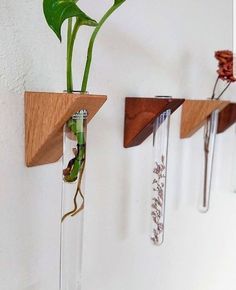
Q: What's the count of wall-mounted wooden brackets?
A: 4